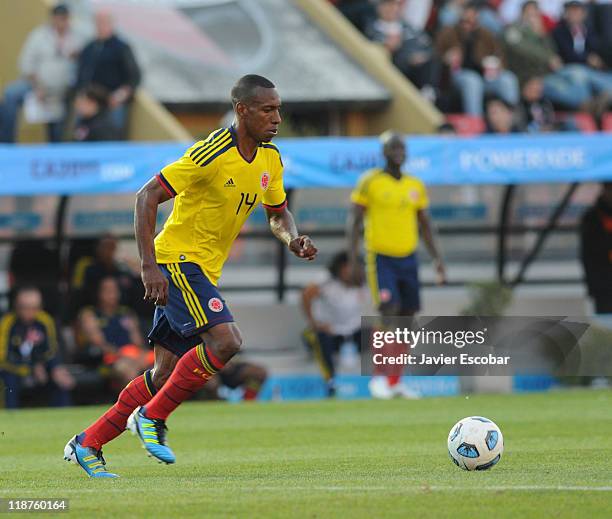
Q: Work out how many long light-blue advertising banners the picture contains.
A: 1